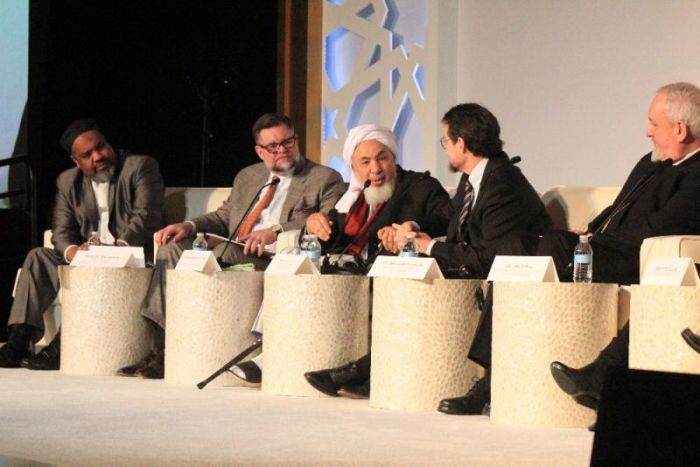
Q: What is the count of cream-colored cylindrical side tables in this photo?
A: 6